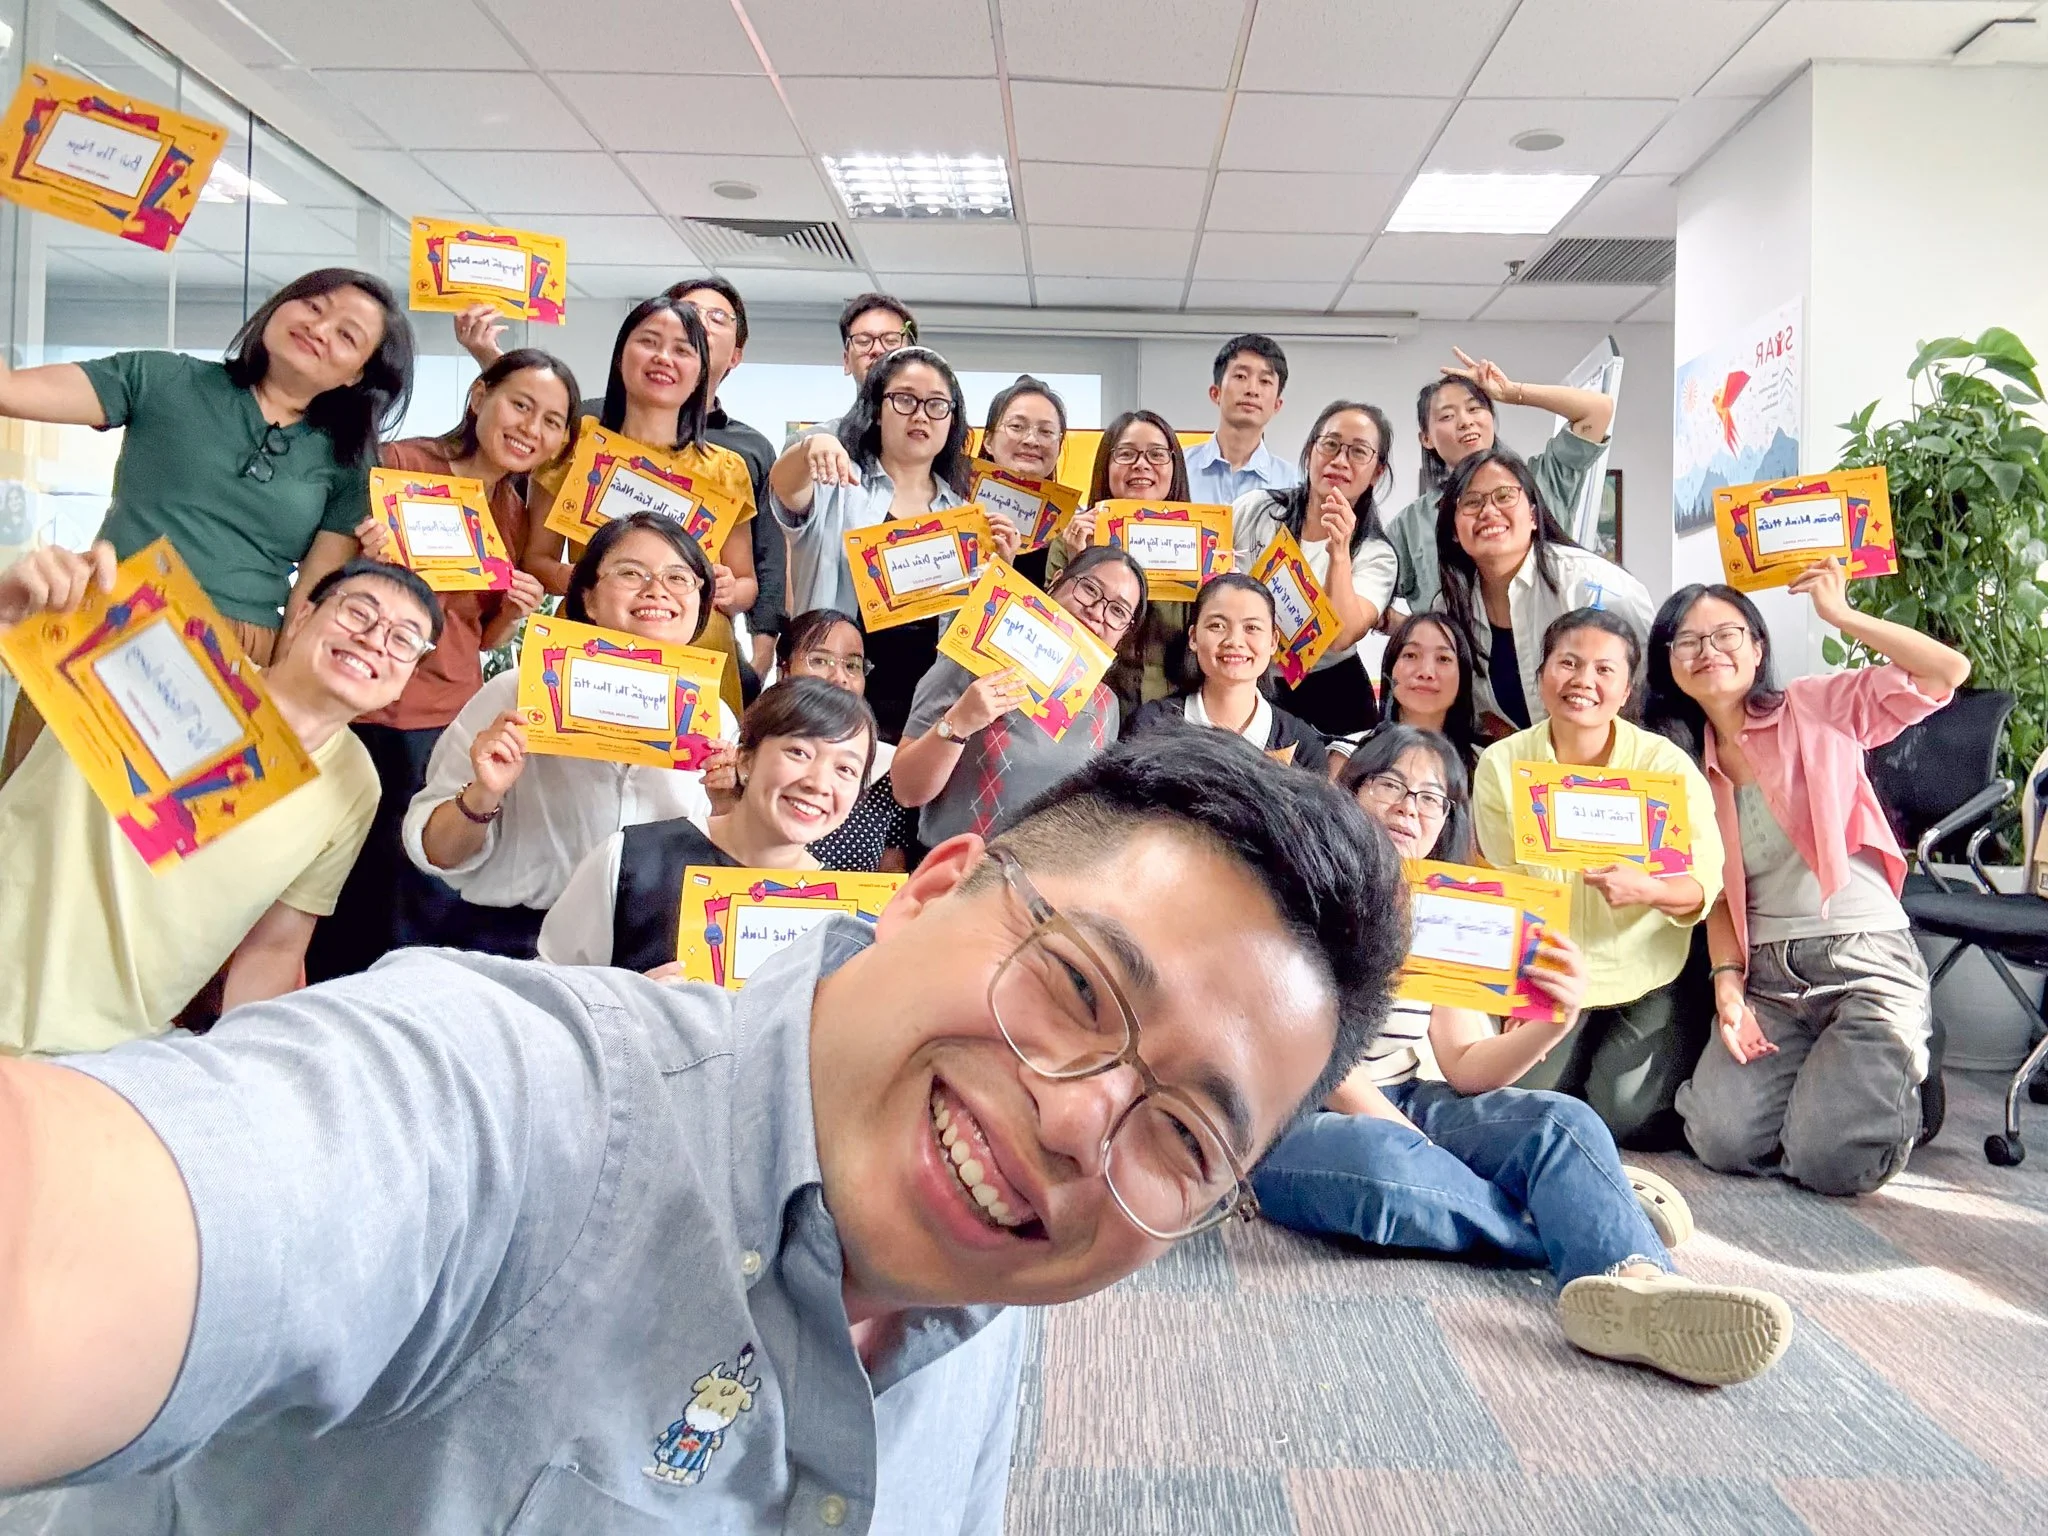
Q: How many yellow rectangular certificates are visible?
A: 15